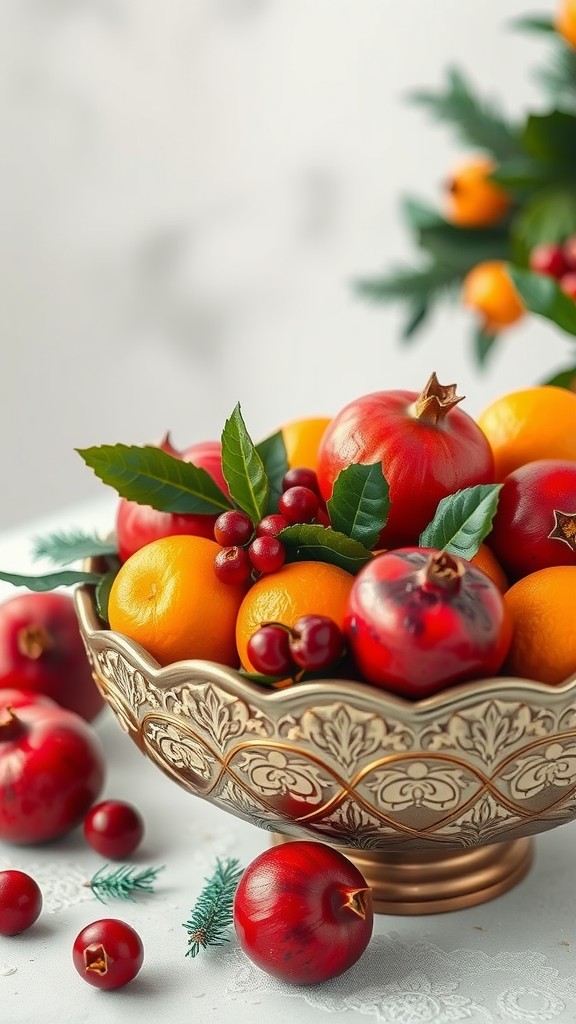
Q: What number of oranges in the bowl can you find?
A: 6